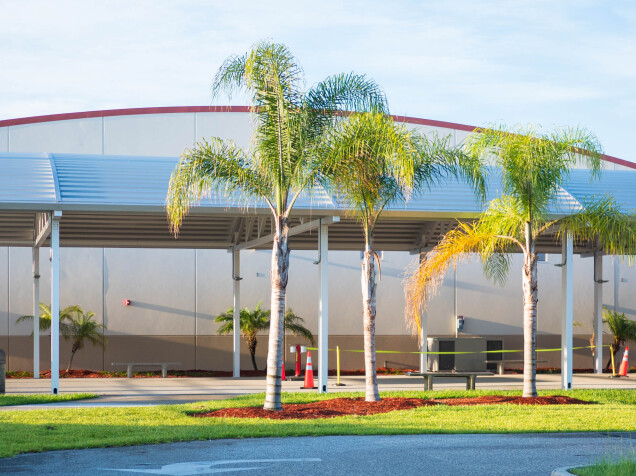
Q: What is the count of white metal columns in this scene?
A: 7